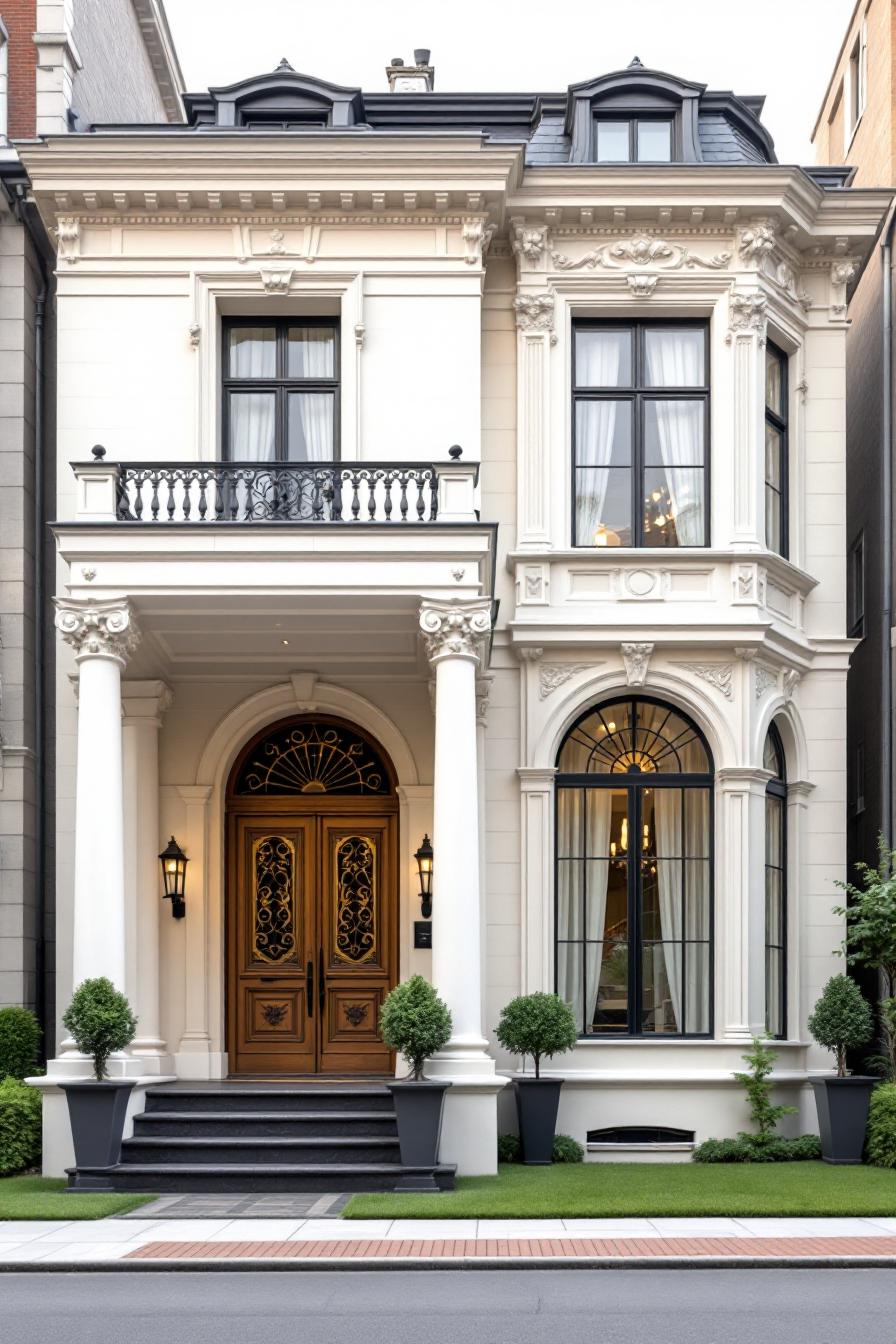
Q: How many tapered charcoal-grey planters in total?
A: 4